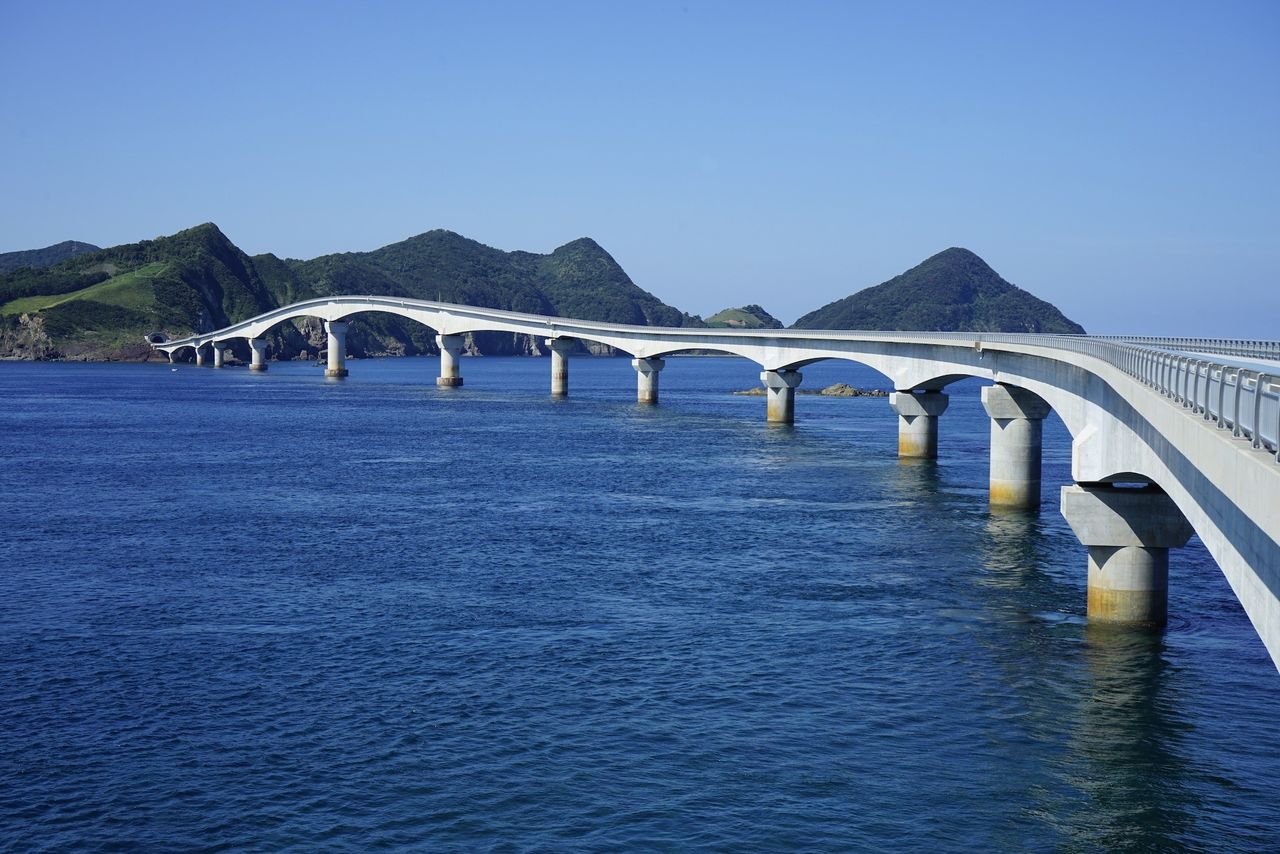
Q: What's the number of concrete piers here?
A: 12